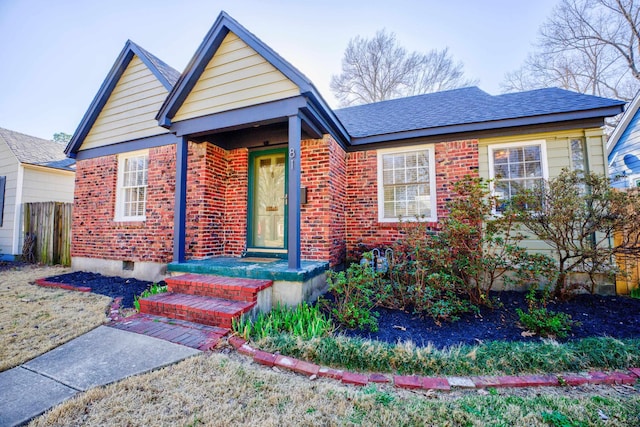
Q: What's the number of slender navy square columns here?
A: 2